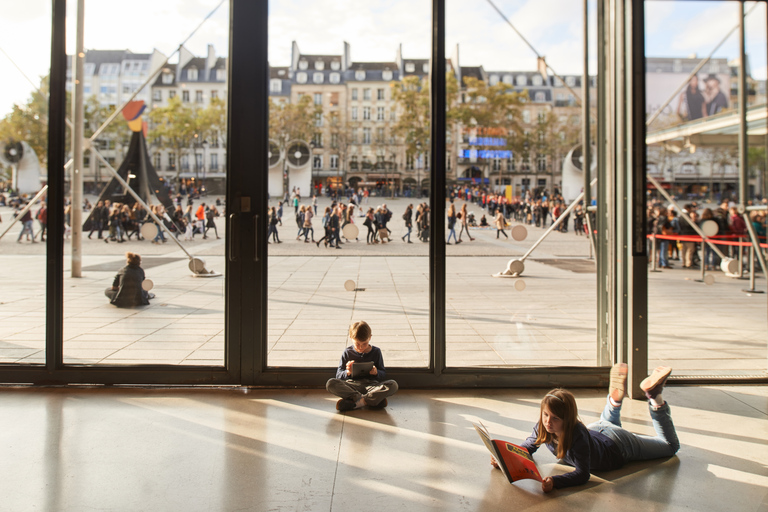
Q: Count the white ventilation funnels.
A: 4